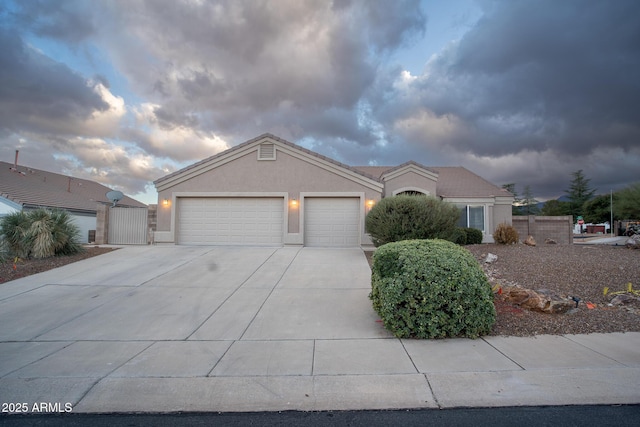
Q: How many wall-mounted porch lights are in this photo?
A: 3